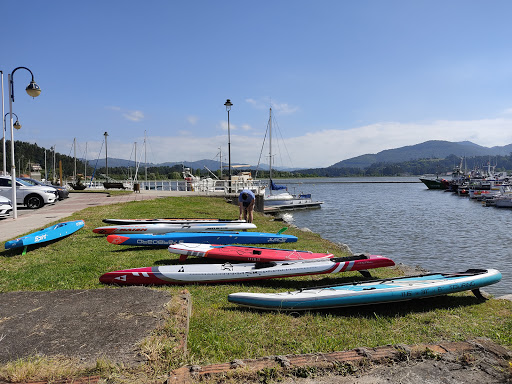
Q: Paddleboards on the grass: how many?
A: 7